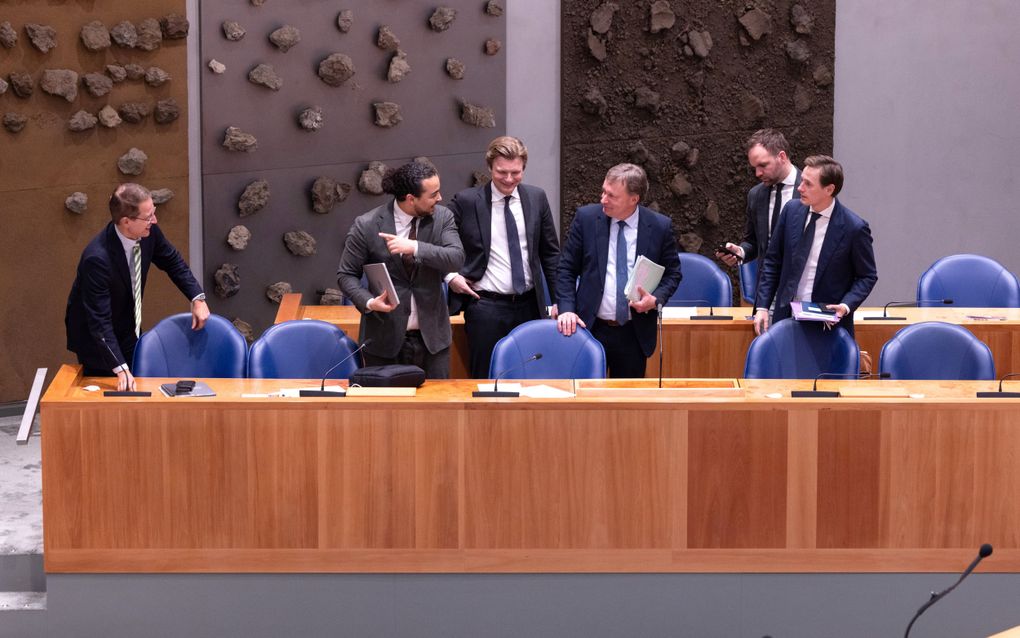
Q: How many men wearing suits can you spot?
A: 6